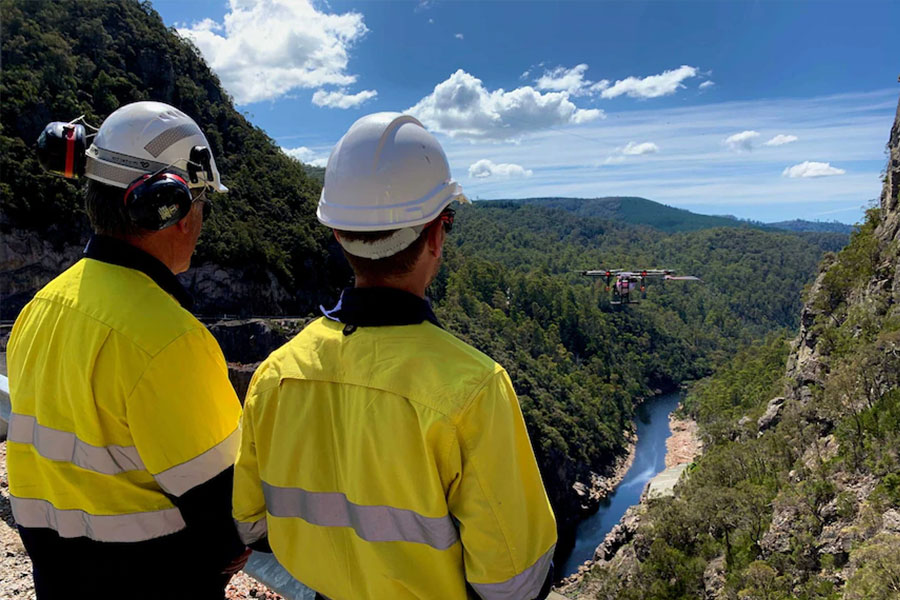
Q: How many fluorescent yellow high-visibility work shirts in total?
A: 2